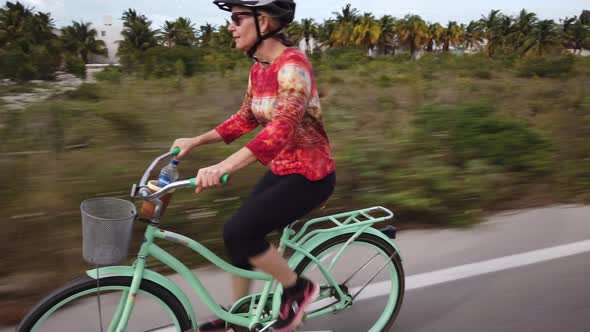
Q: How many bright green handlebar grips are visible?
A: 2